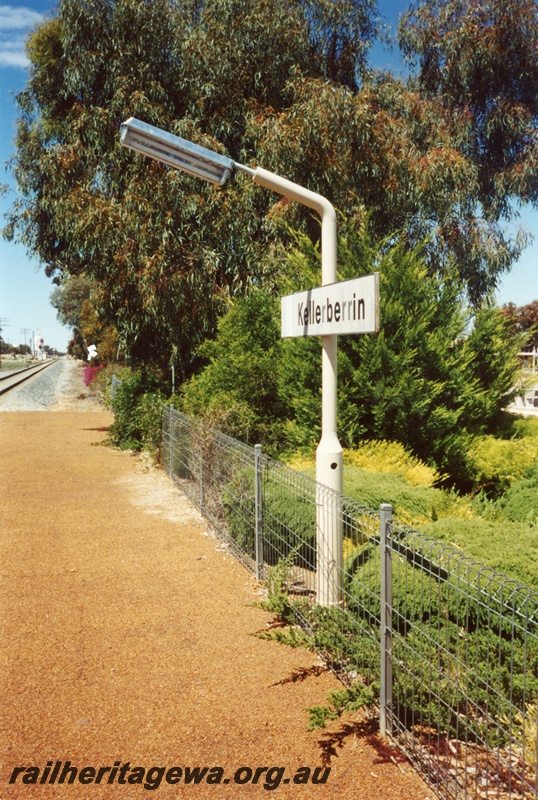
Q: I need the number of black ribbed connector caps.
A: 0